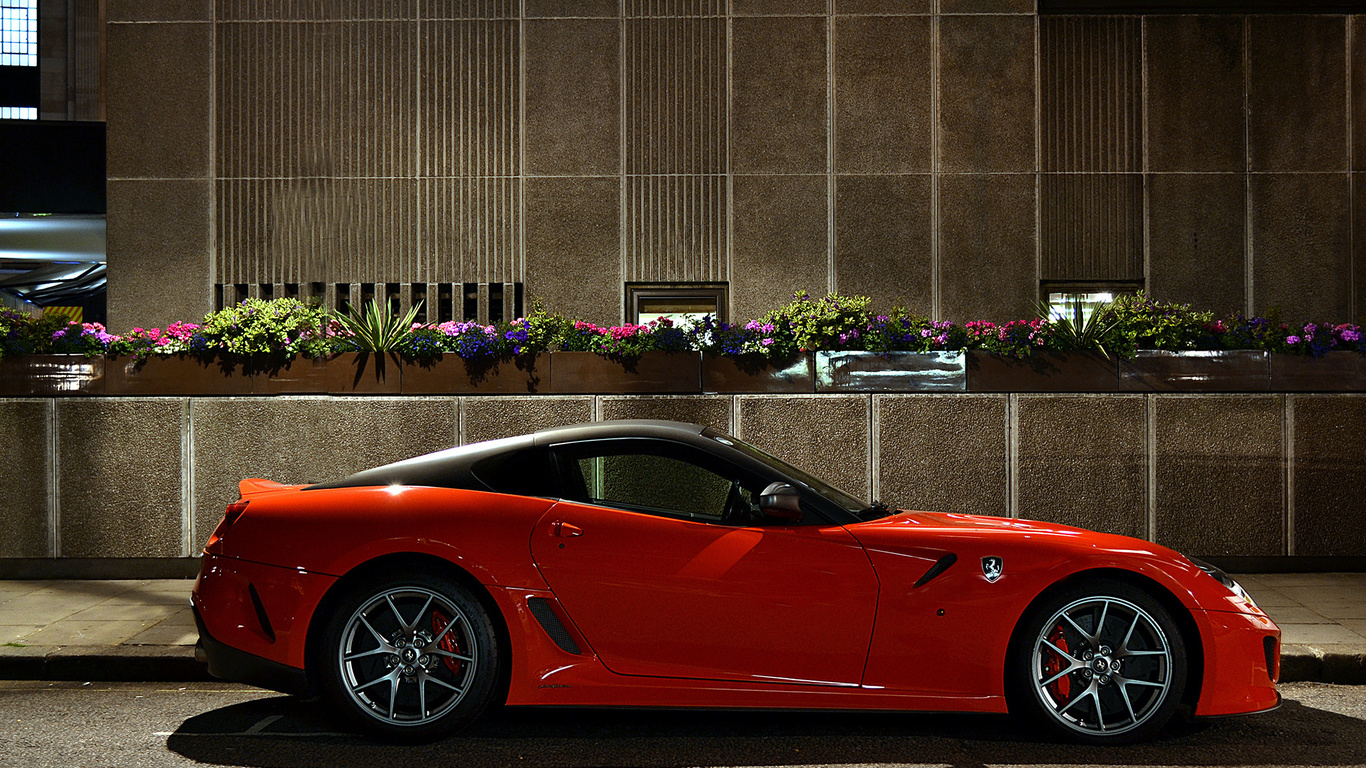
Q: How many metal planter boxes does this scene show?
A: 10